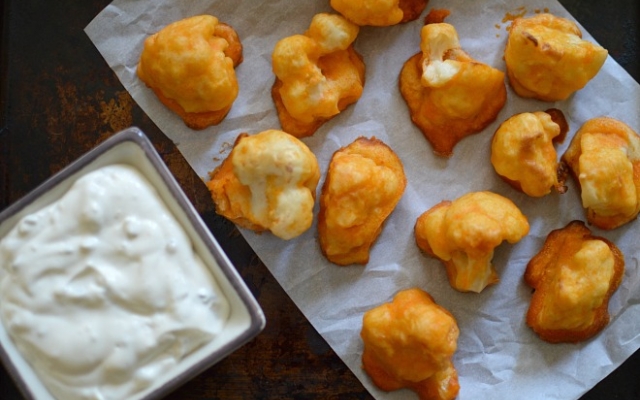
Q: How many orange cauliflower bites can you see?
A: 12